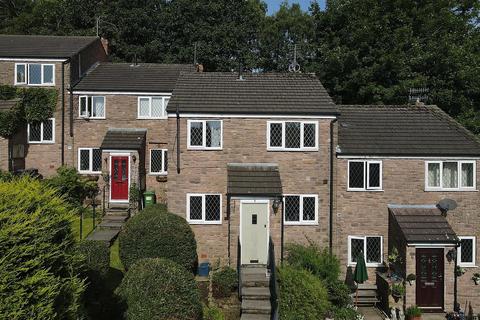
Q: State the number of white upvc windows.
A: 14